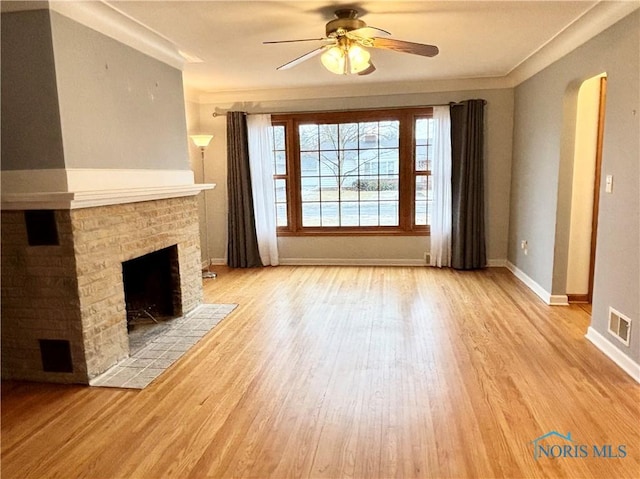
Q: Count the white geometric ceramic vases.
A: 0